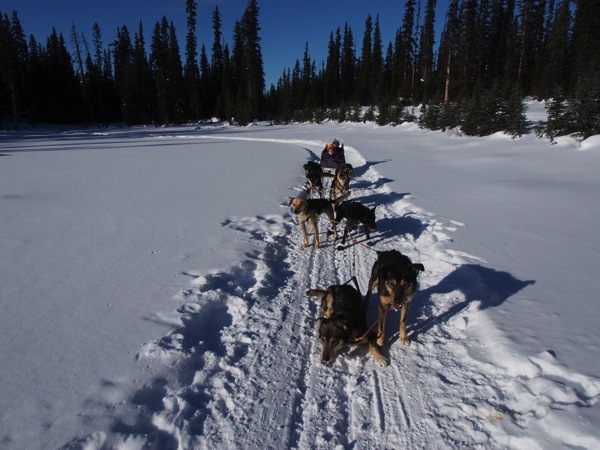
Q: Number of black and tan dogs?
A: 4